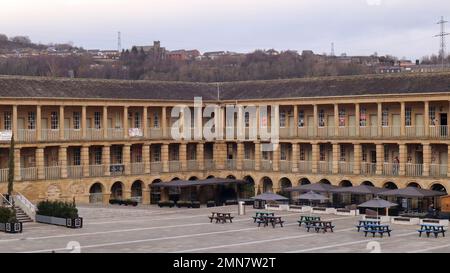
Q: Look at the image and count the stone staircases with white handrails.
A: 1